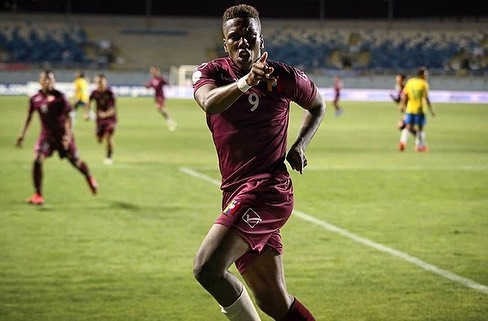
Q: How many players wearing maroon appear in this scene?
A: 6